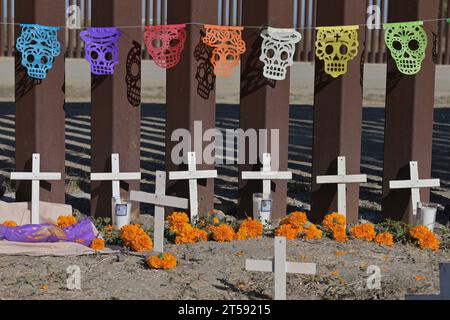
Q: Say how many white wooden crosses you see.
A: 8